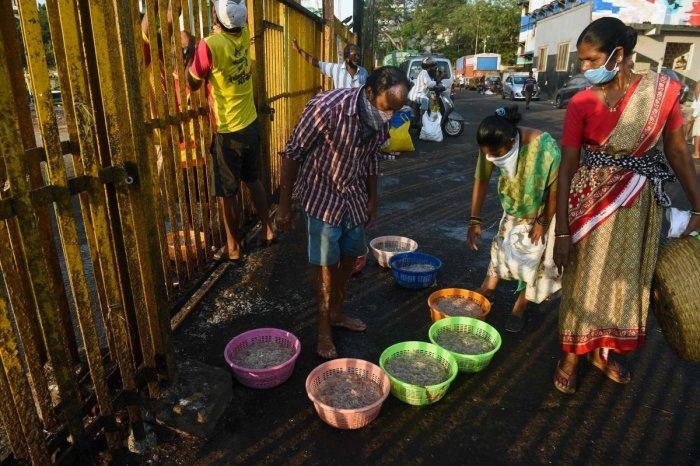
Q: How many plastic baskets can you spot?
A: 8